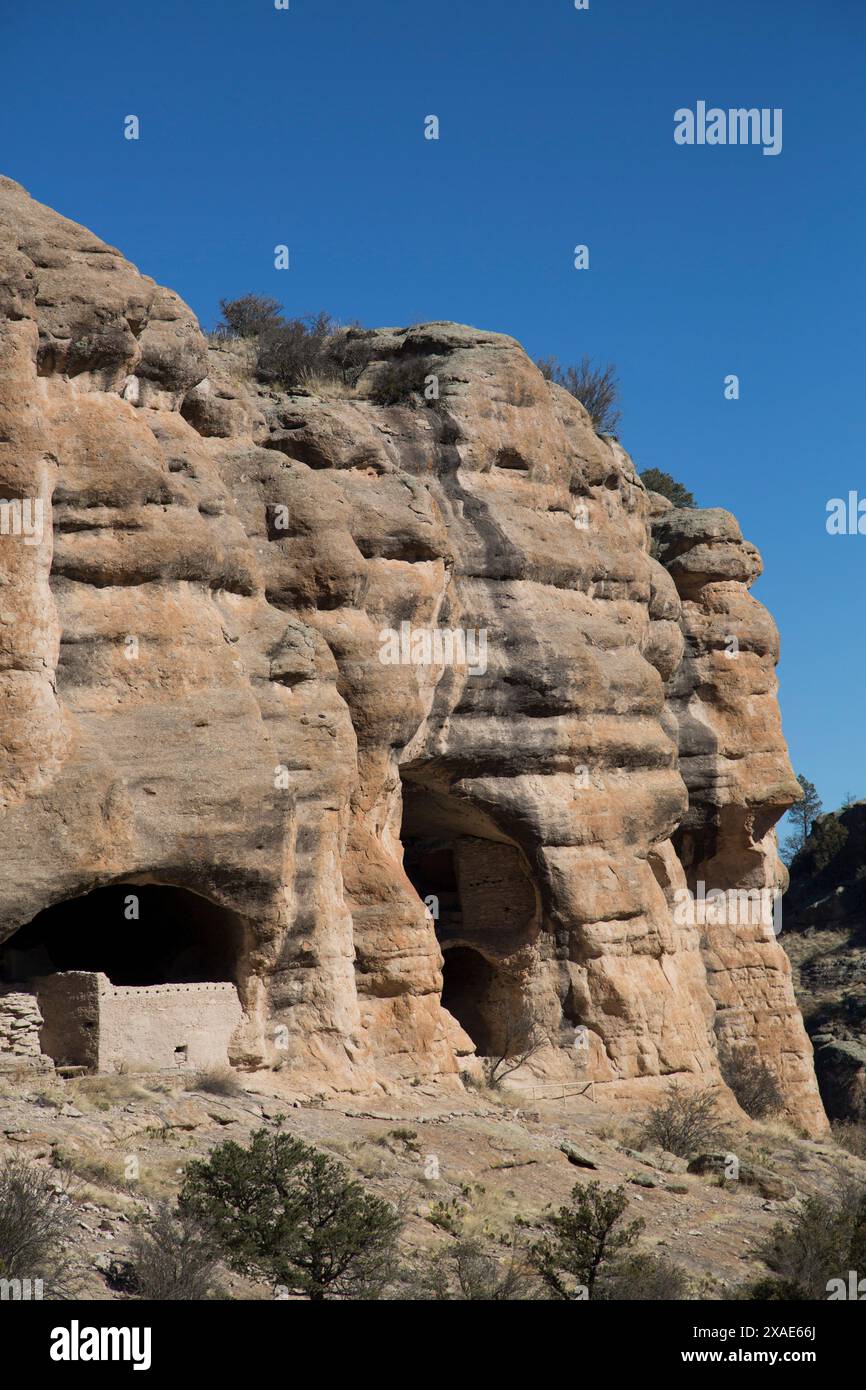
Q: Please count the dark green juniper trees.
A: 2